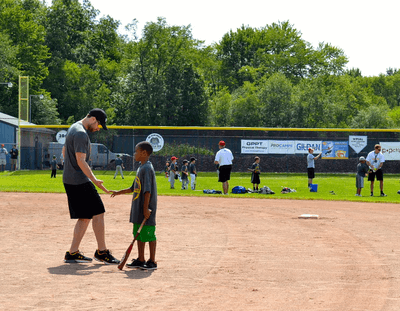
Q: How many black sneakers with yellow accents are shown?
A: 2